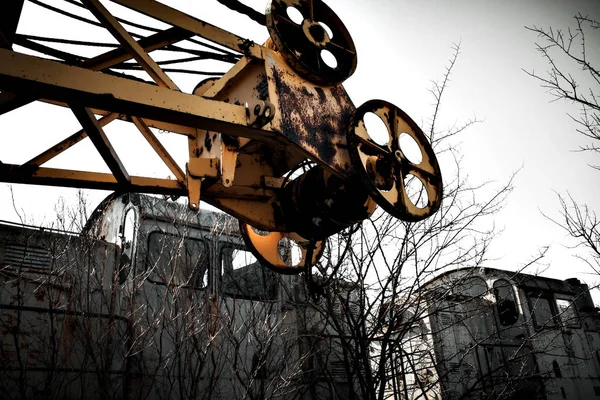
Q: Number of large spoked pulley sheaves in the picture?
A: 3